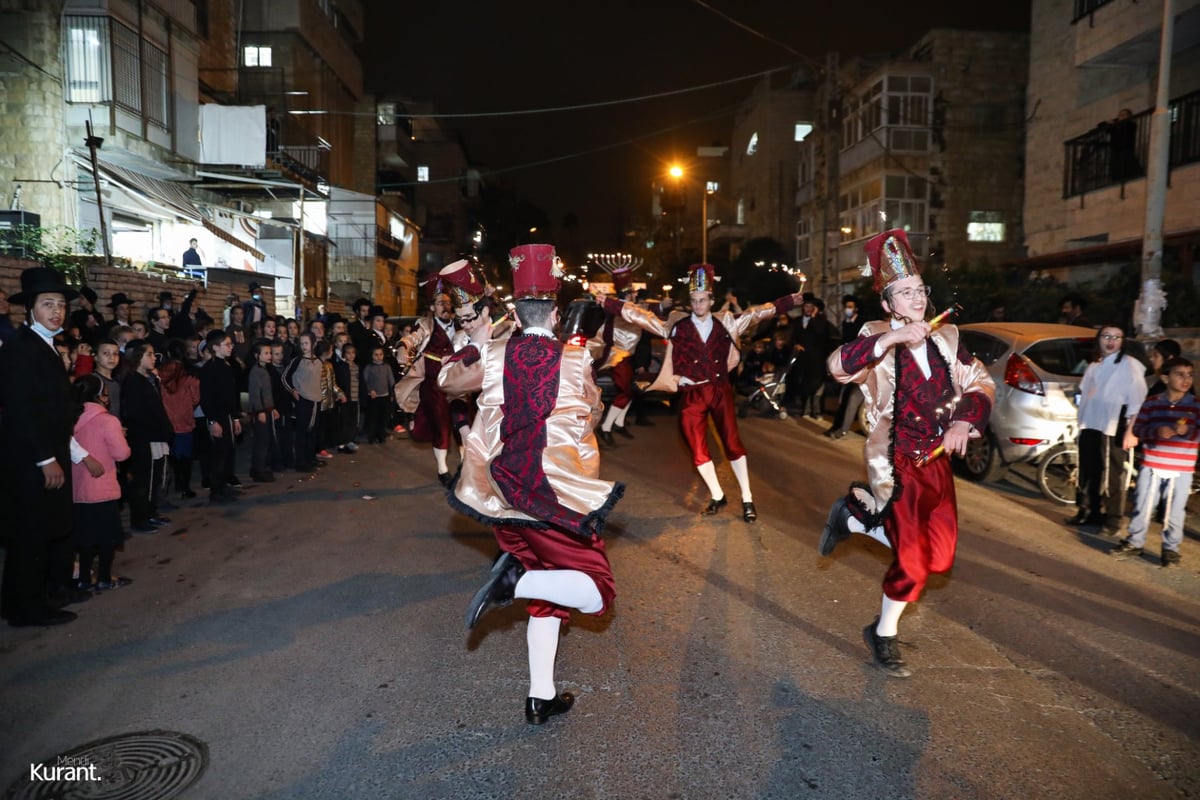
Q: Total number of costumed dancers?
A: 6